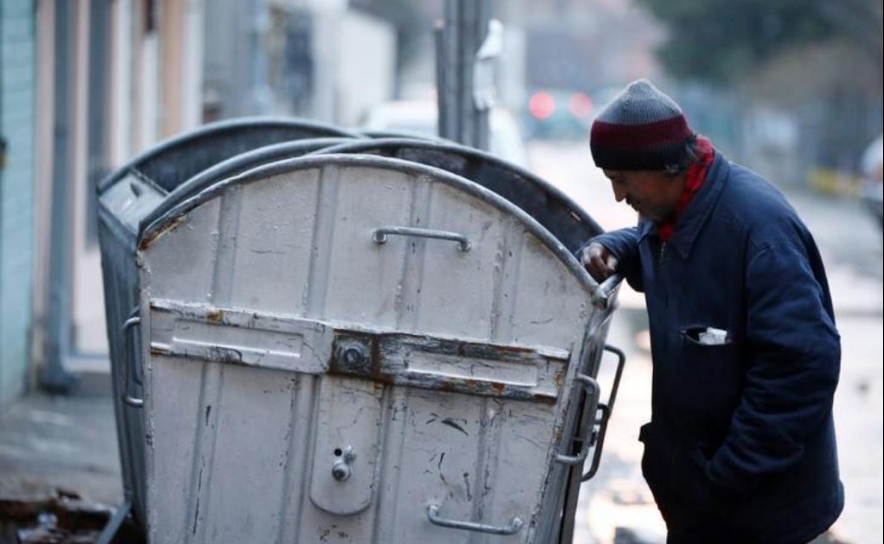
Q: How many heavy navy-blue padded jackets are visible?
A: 1